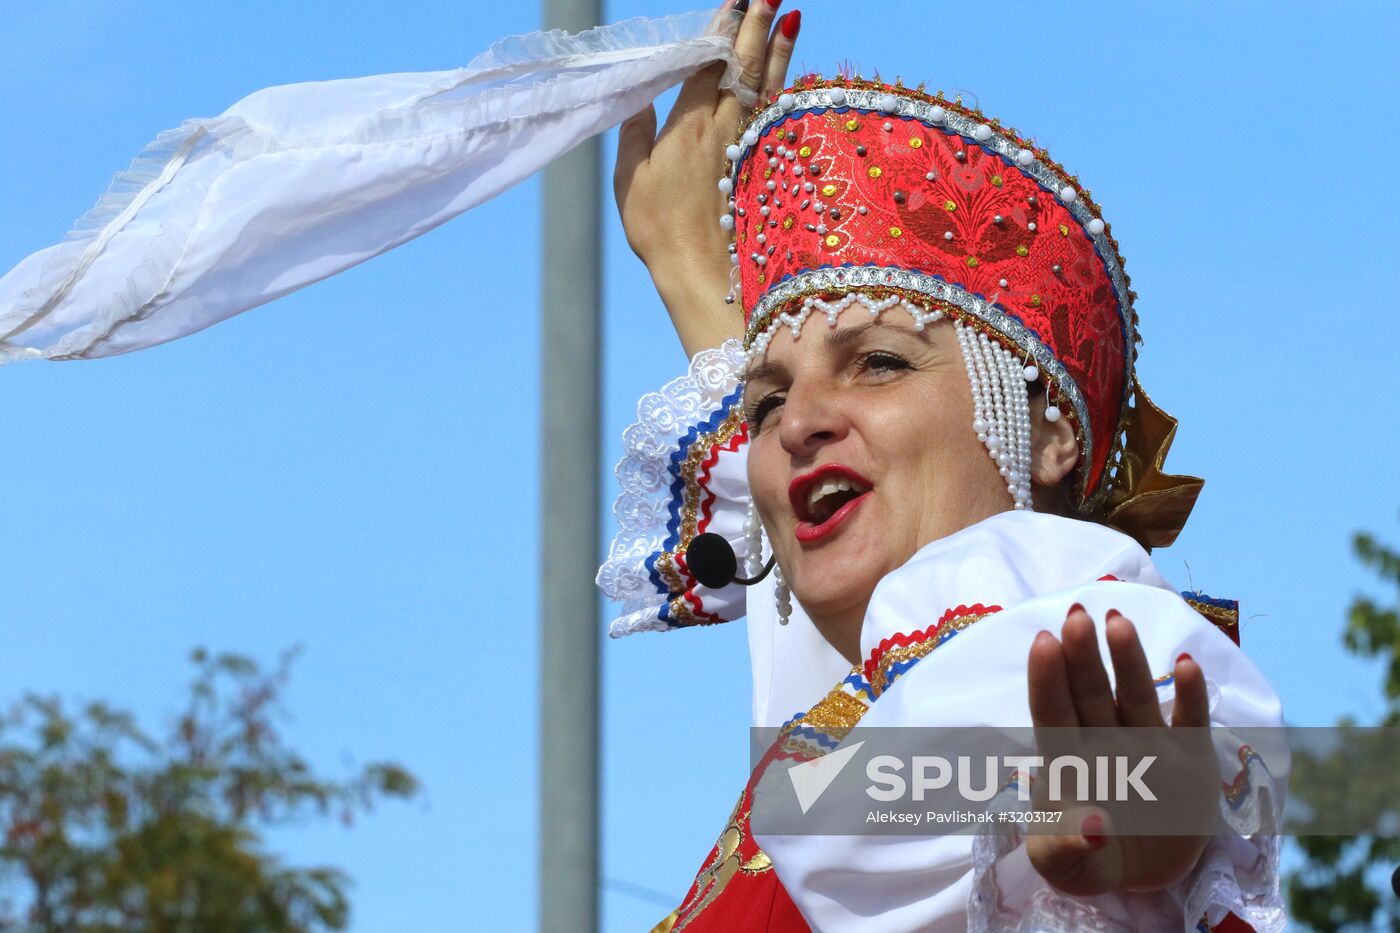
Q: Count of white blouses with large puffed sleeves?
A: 1